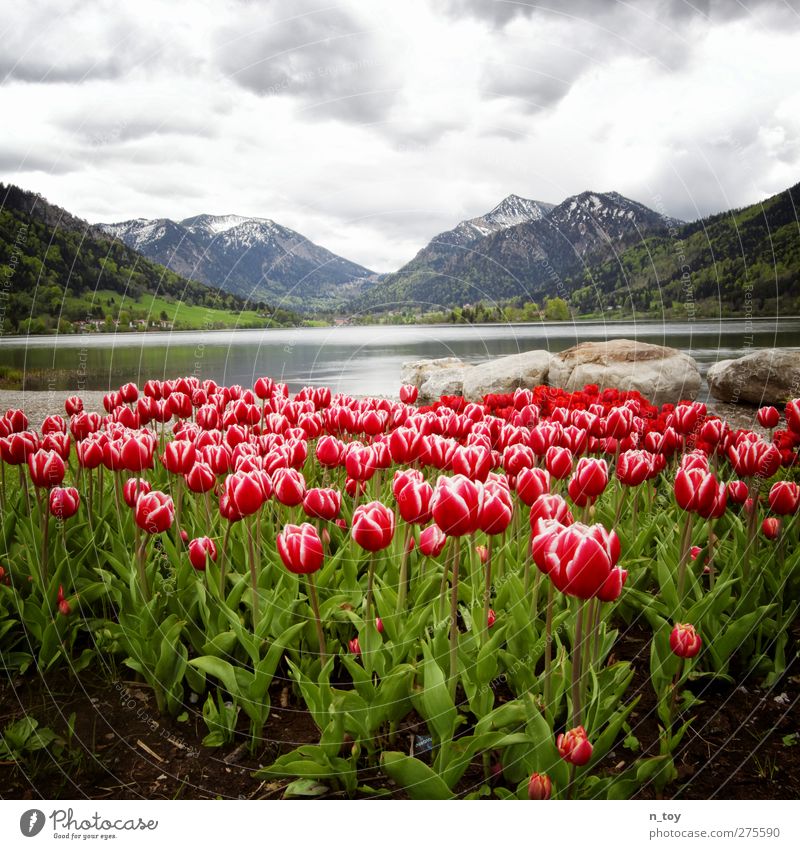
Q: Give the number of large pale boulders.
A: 4